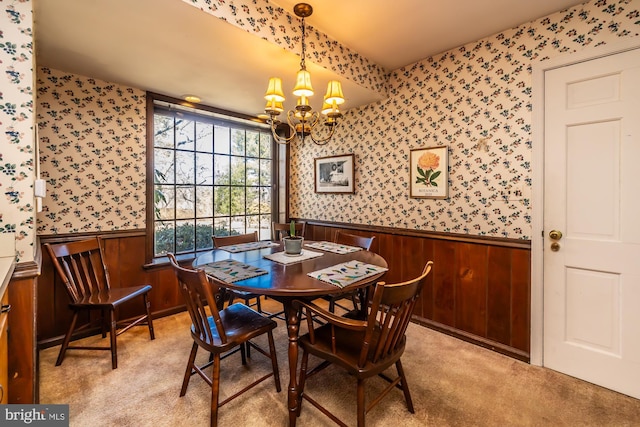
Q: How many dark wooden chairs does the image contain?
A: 6